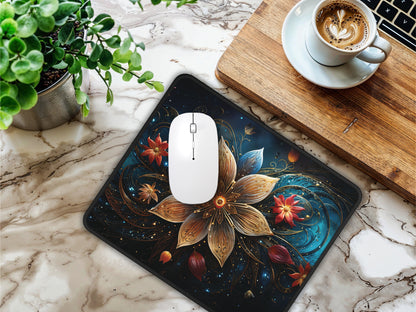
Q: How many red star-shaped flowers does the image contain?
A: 3